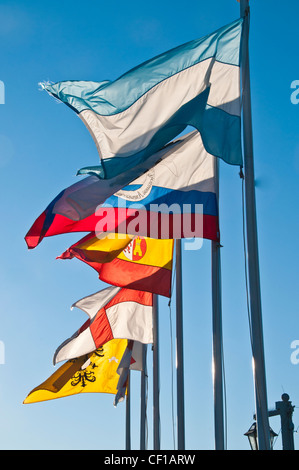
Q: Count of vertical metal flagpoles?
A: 6